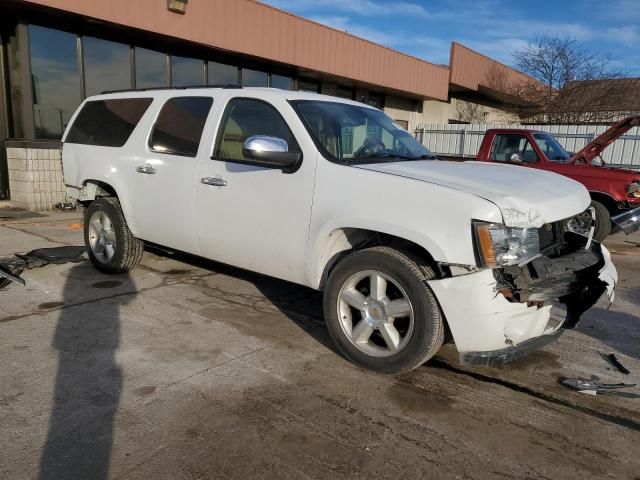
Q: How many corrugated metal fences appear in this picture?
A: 1